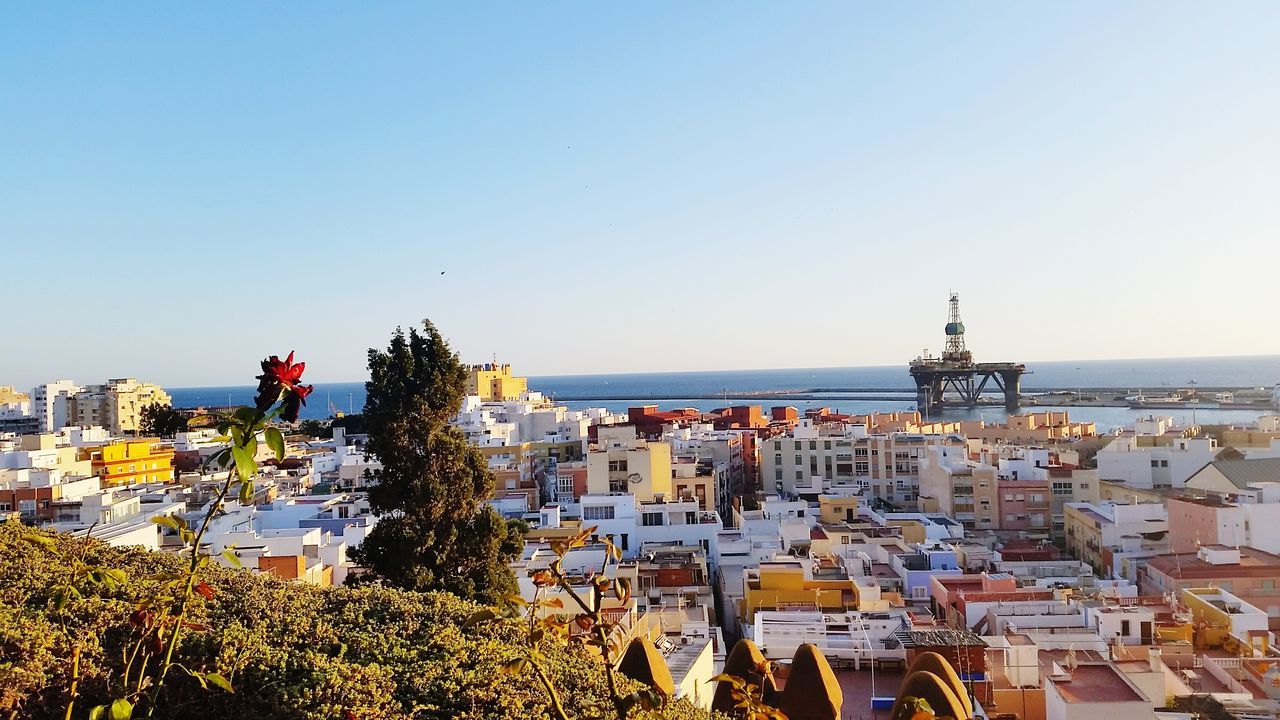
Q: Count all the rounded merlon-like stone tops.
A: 5